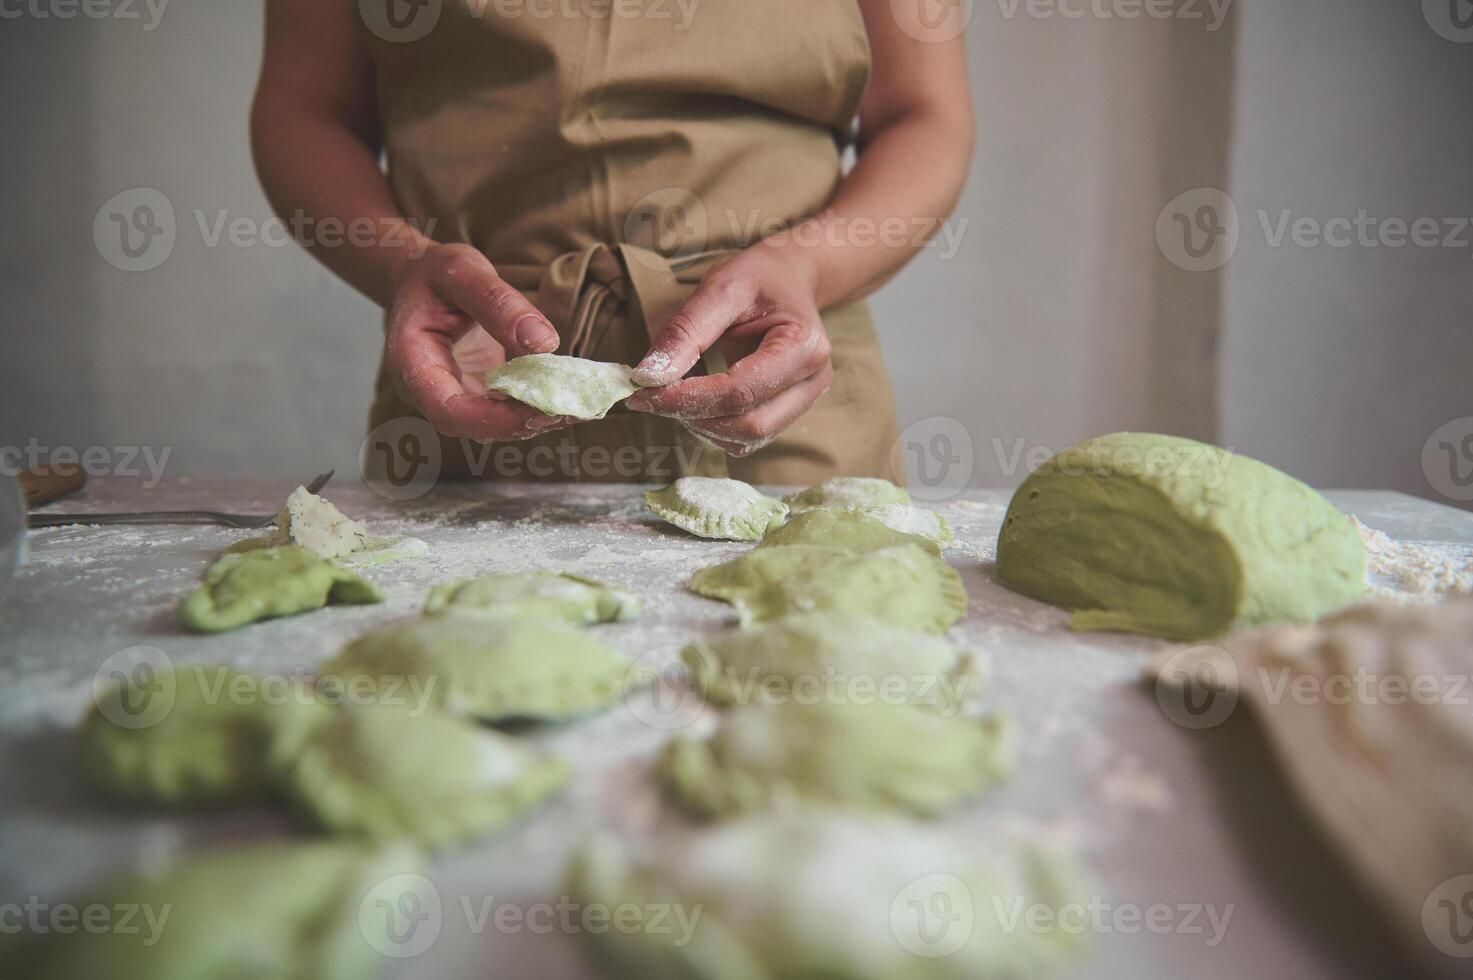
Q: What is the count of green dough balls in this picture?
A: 1